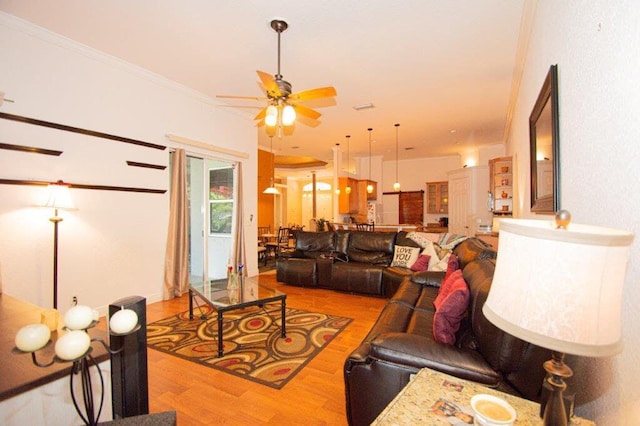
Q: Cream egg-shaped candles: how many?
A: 4